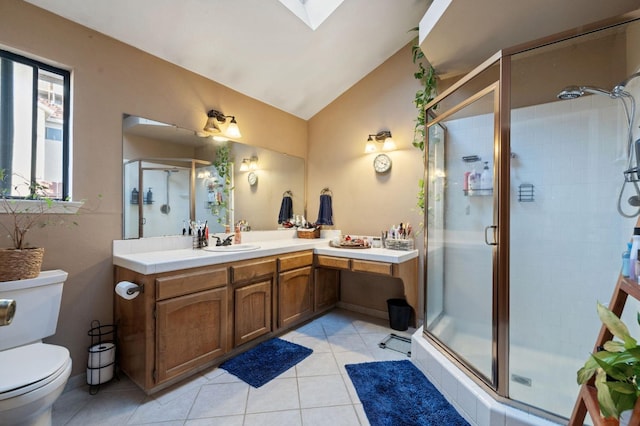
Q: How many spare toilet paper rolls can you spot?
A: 2